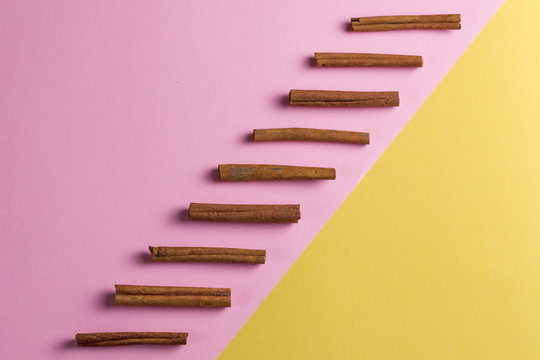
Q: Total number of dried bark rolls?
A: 9